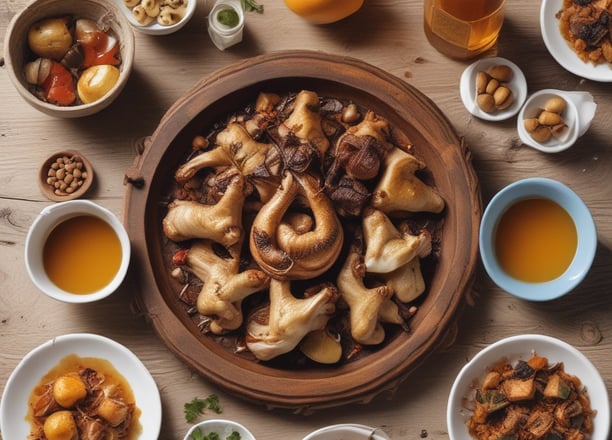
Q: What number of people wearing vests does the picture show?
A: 0